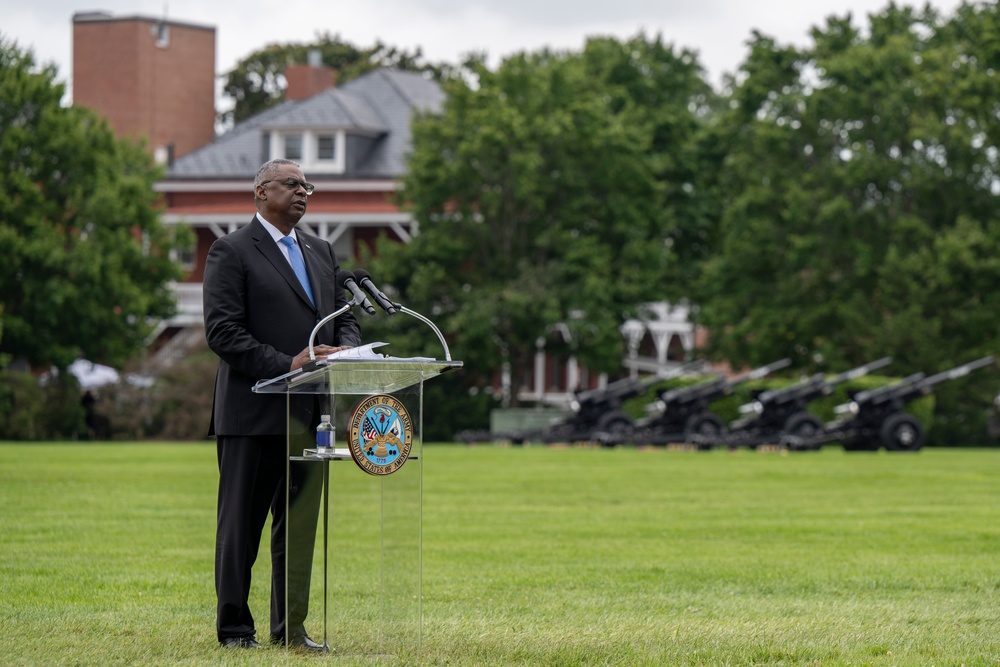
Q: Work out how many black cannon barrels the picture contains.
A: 4